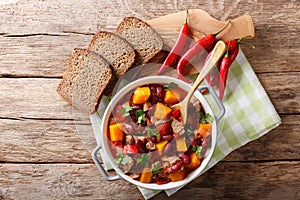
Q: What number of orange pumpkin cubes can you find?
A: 10